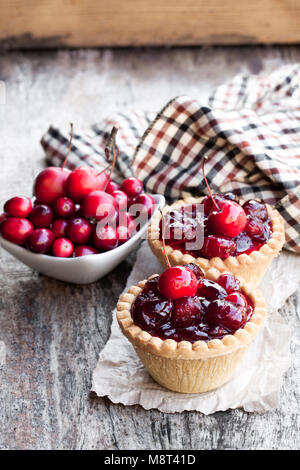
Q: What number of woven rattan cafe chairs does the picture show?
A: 0